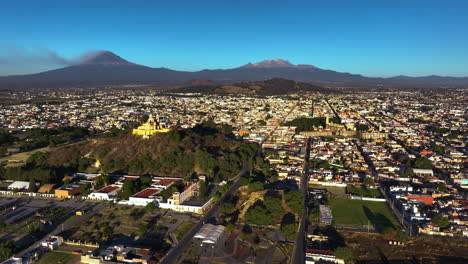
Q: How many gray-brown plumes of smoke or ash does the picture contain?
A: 1